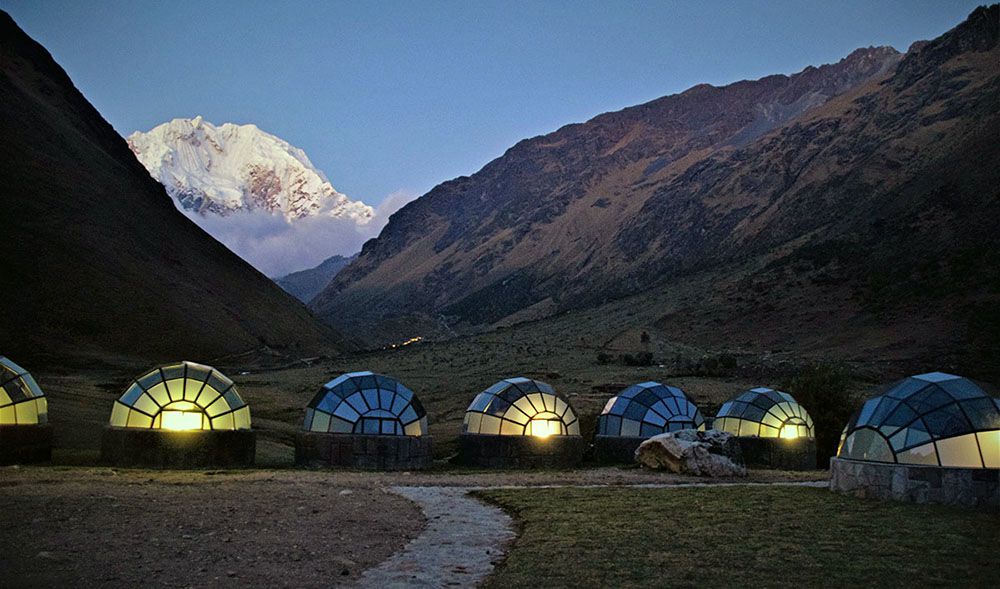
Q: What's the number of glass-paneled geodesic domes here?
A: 7